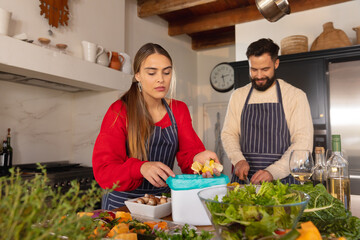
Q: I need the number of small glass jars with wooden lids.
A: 2